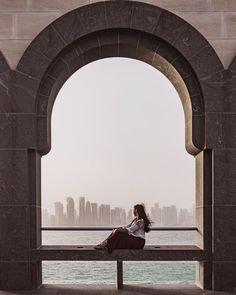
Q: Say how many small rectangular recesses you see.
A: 2